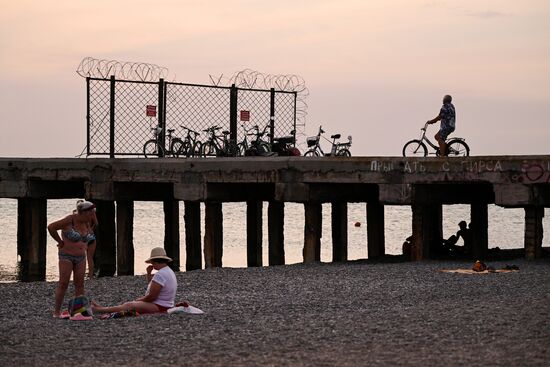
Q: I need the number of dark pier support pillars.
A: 14